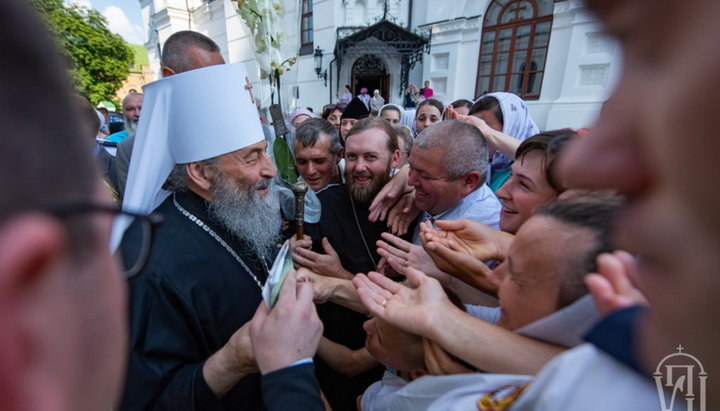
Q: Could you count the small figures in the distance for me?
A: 5